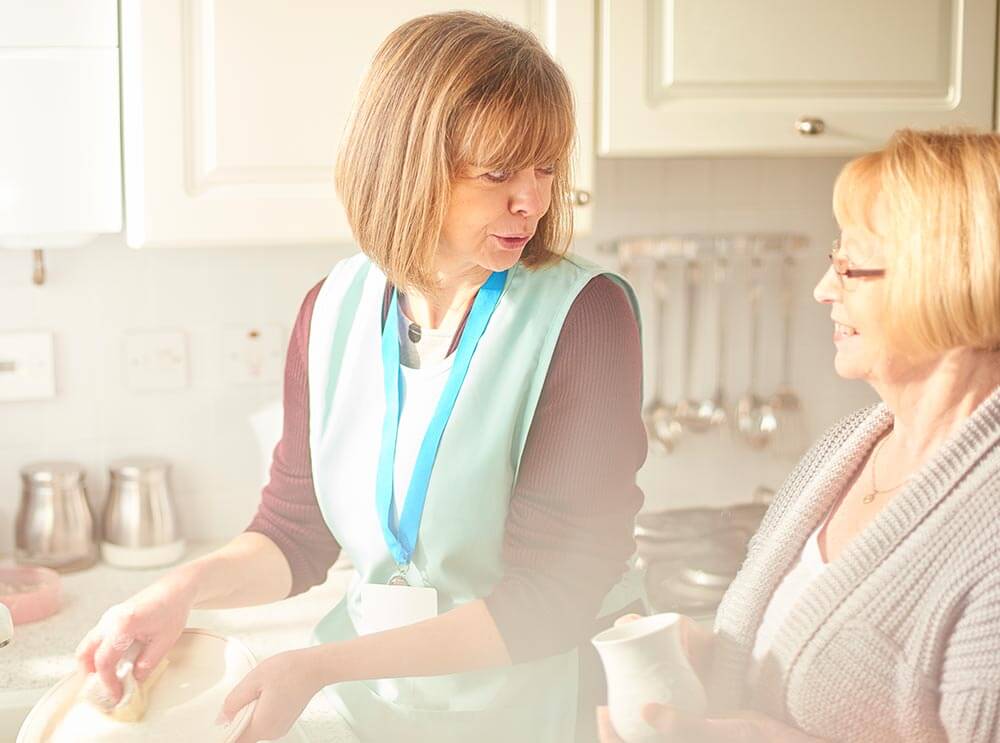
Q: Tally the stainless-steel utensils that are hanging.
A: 5